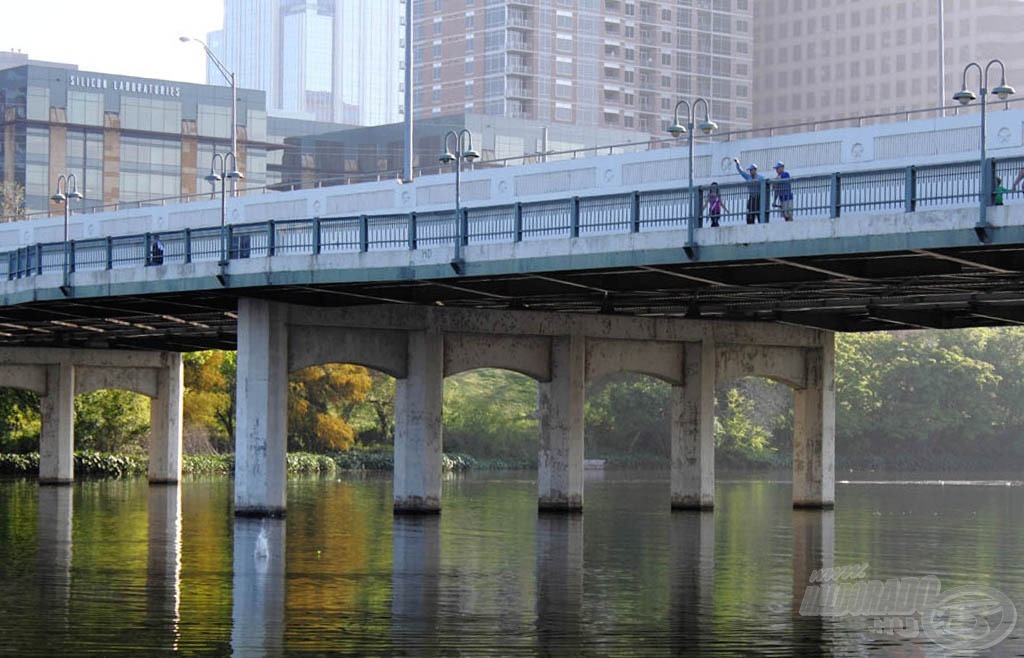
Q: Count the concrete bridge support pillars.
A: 7